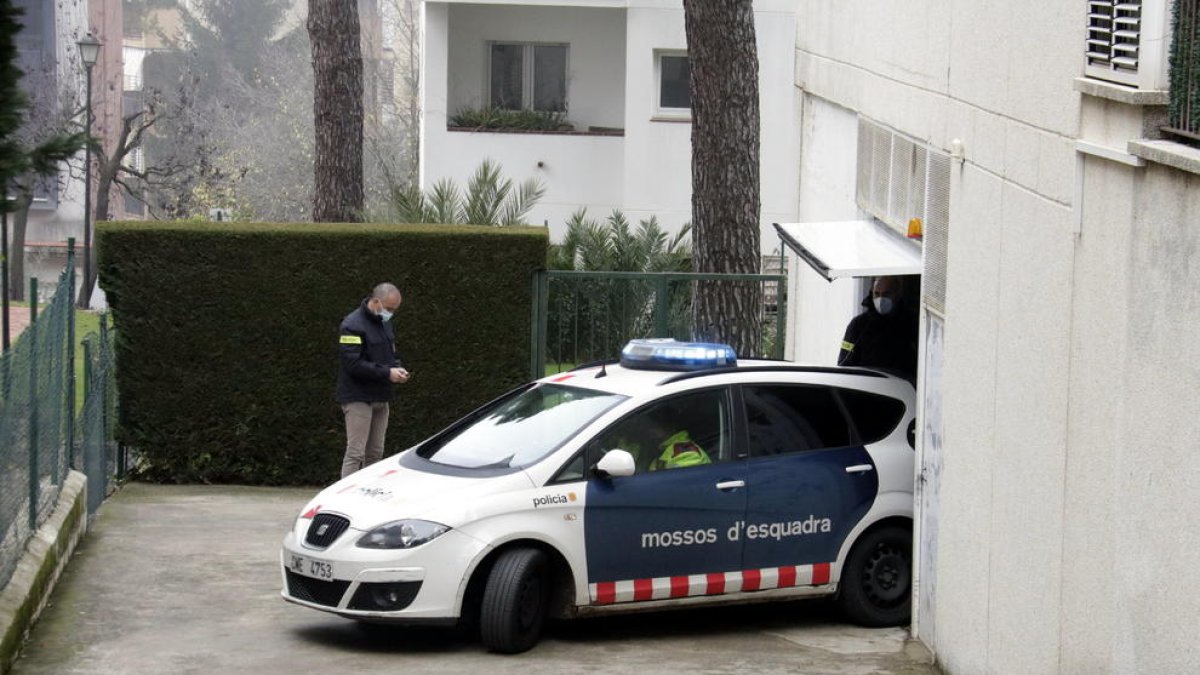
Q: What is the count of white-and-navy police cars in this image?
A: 1